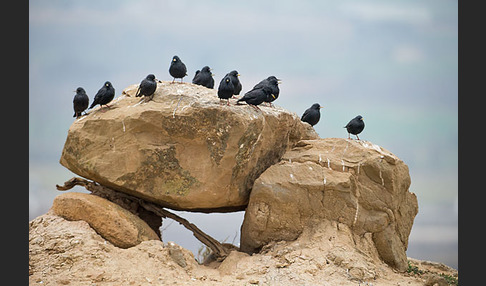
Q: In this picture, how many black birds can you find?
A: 12